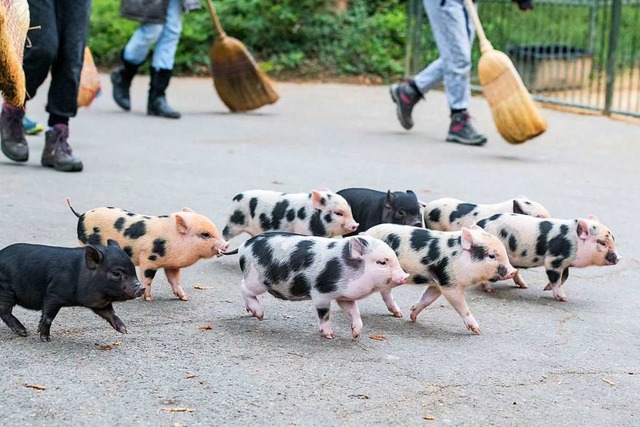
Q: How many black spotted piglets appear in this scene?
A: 6